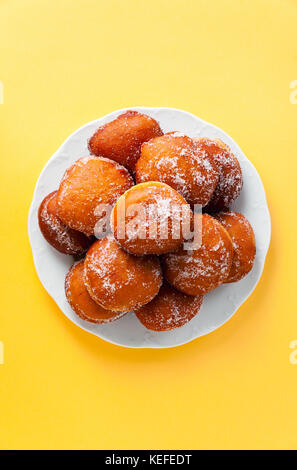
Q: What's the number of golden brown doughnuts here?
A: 11